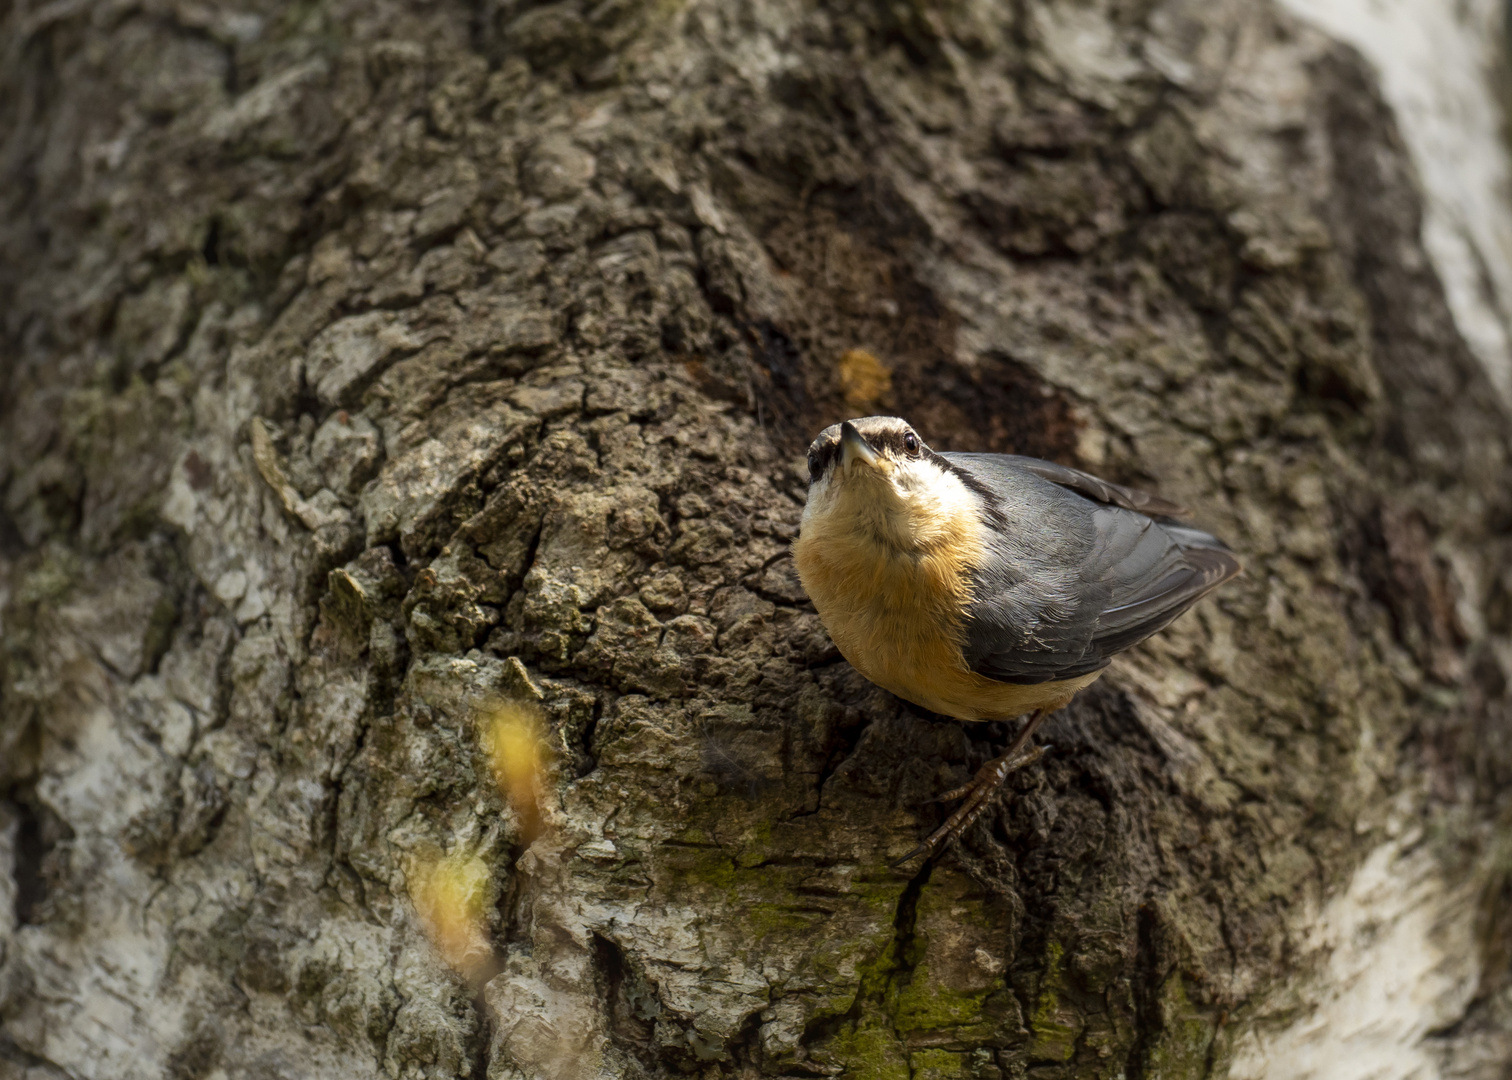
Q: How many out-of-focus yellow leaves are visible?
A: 2